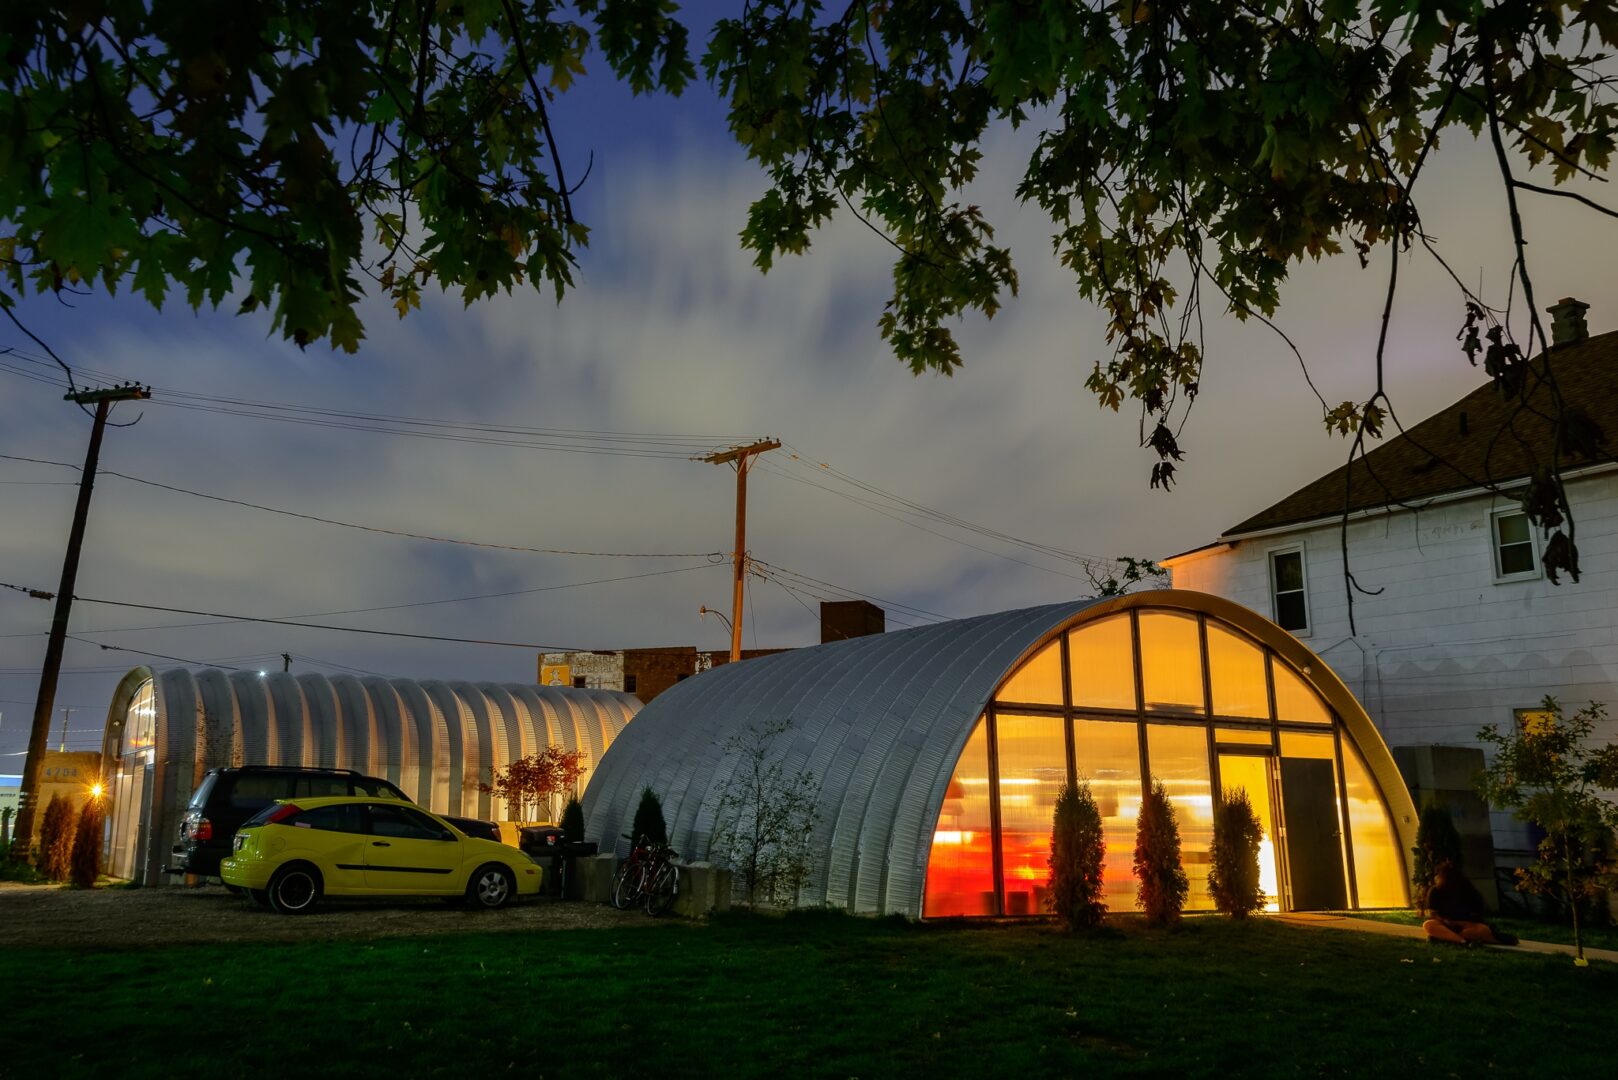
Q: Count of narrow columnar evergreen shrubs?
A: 8